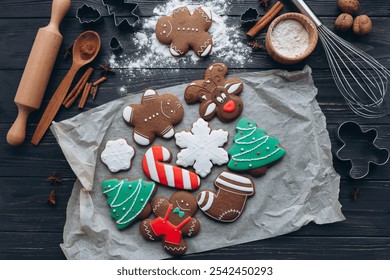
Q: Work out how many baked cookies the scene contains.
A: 10